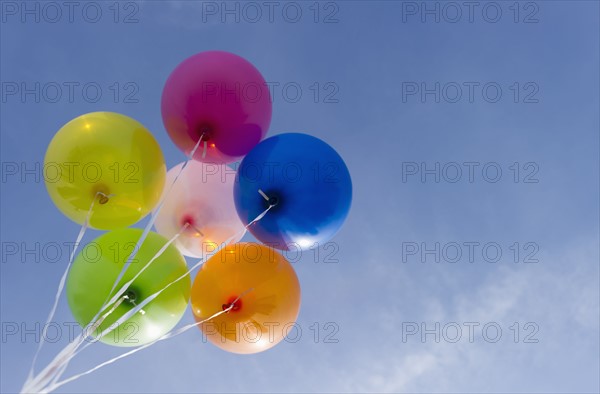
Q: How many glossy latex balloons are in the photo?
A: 6